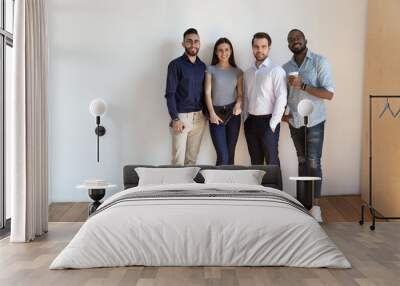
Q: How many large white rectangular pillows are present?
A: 2